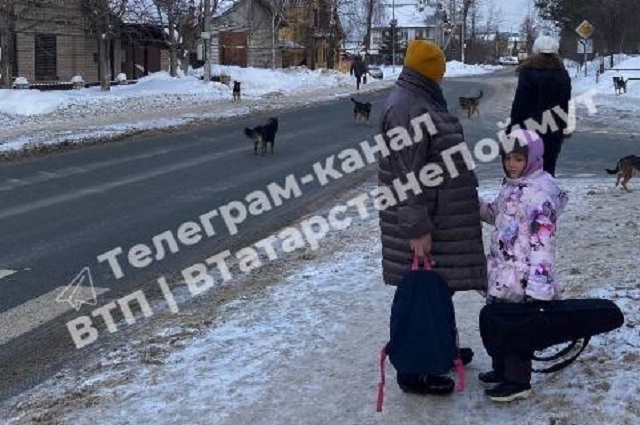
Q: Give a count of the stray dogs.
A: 6